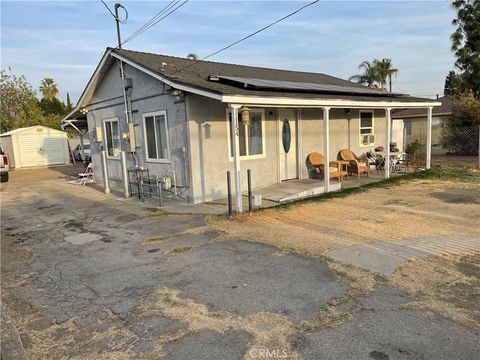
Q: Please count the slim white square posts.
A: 4